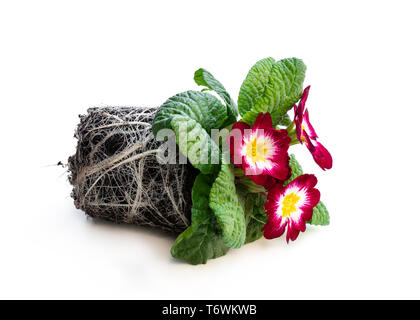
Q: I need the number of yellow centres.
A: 2